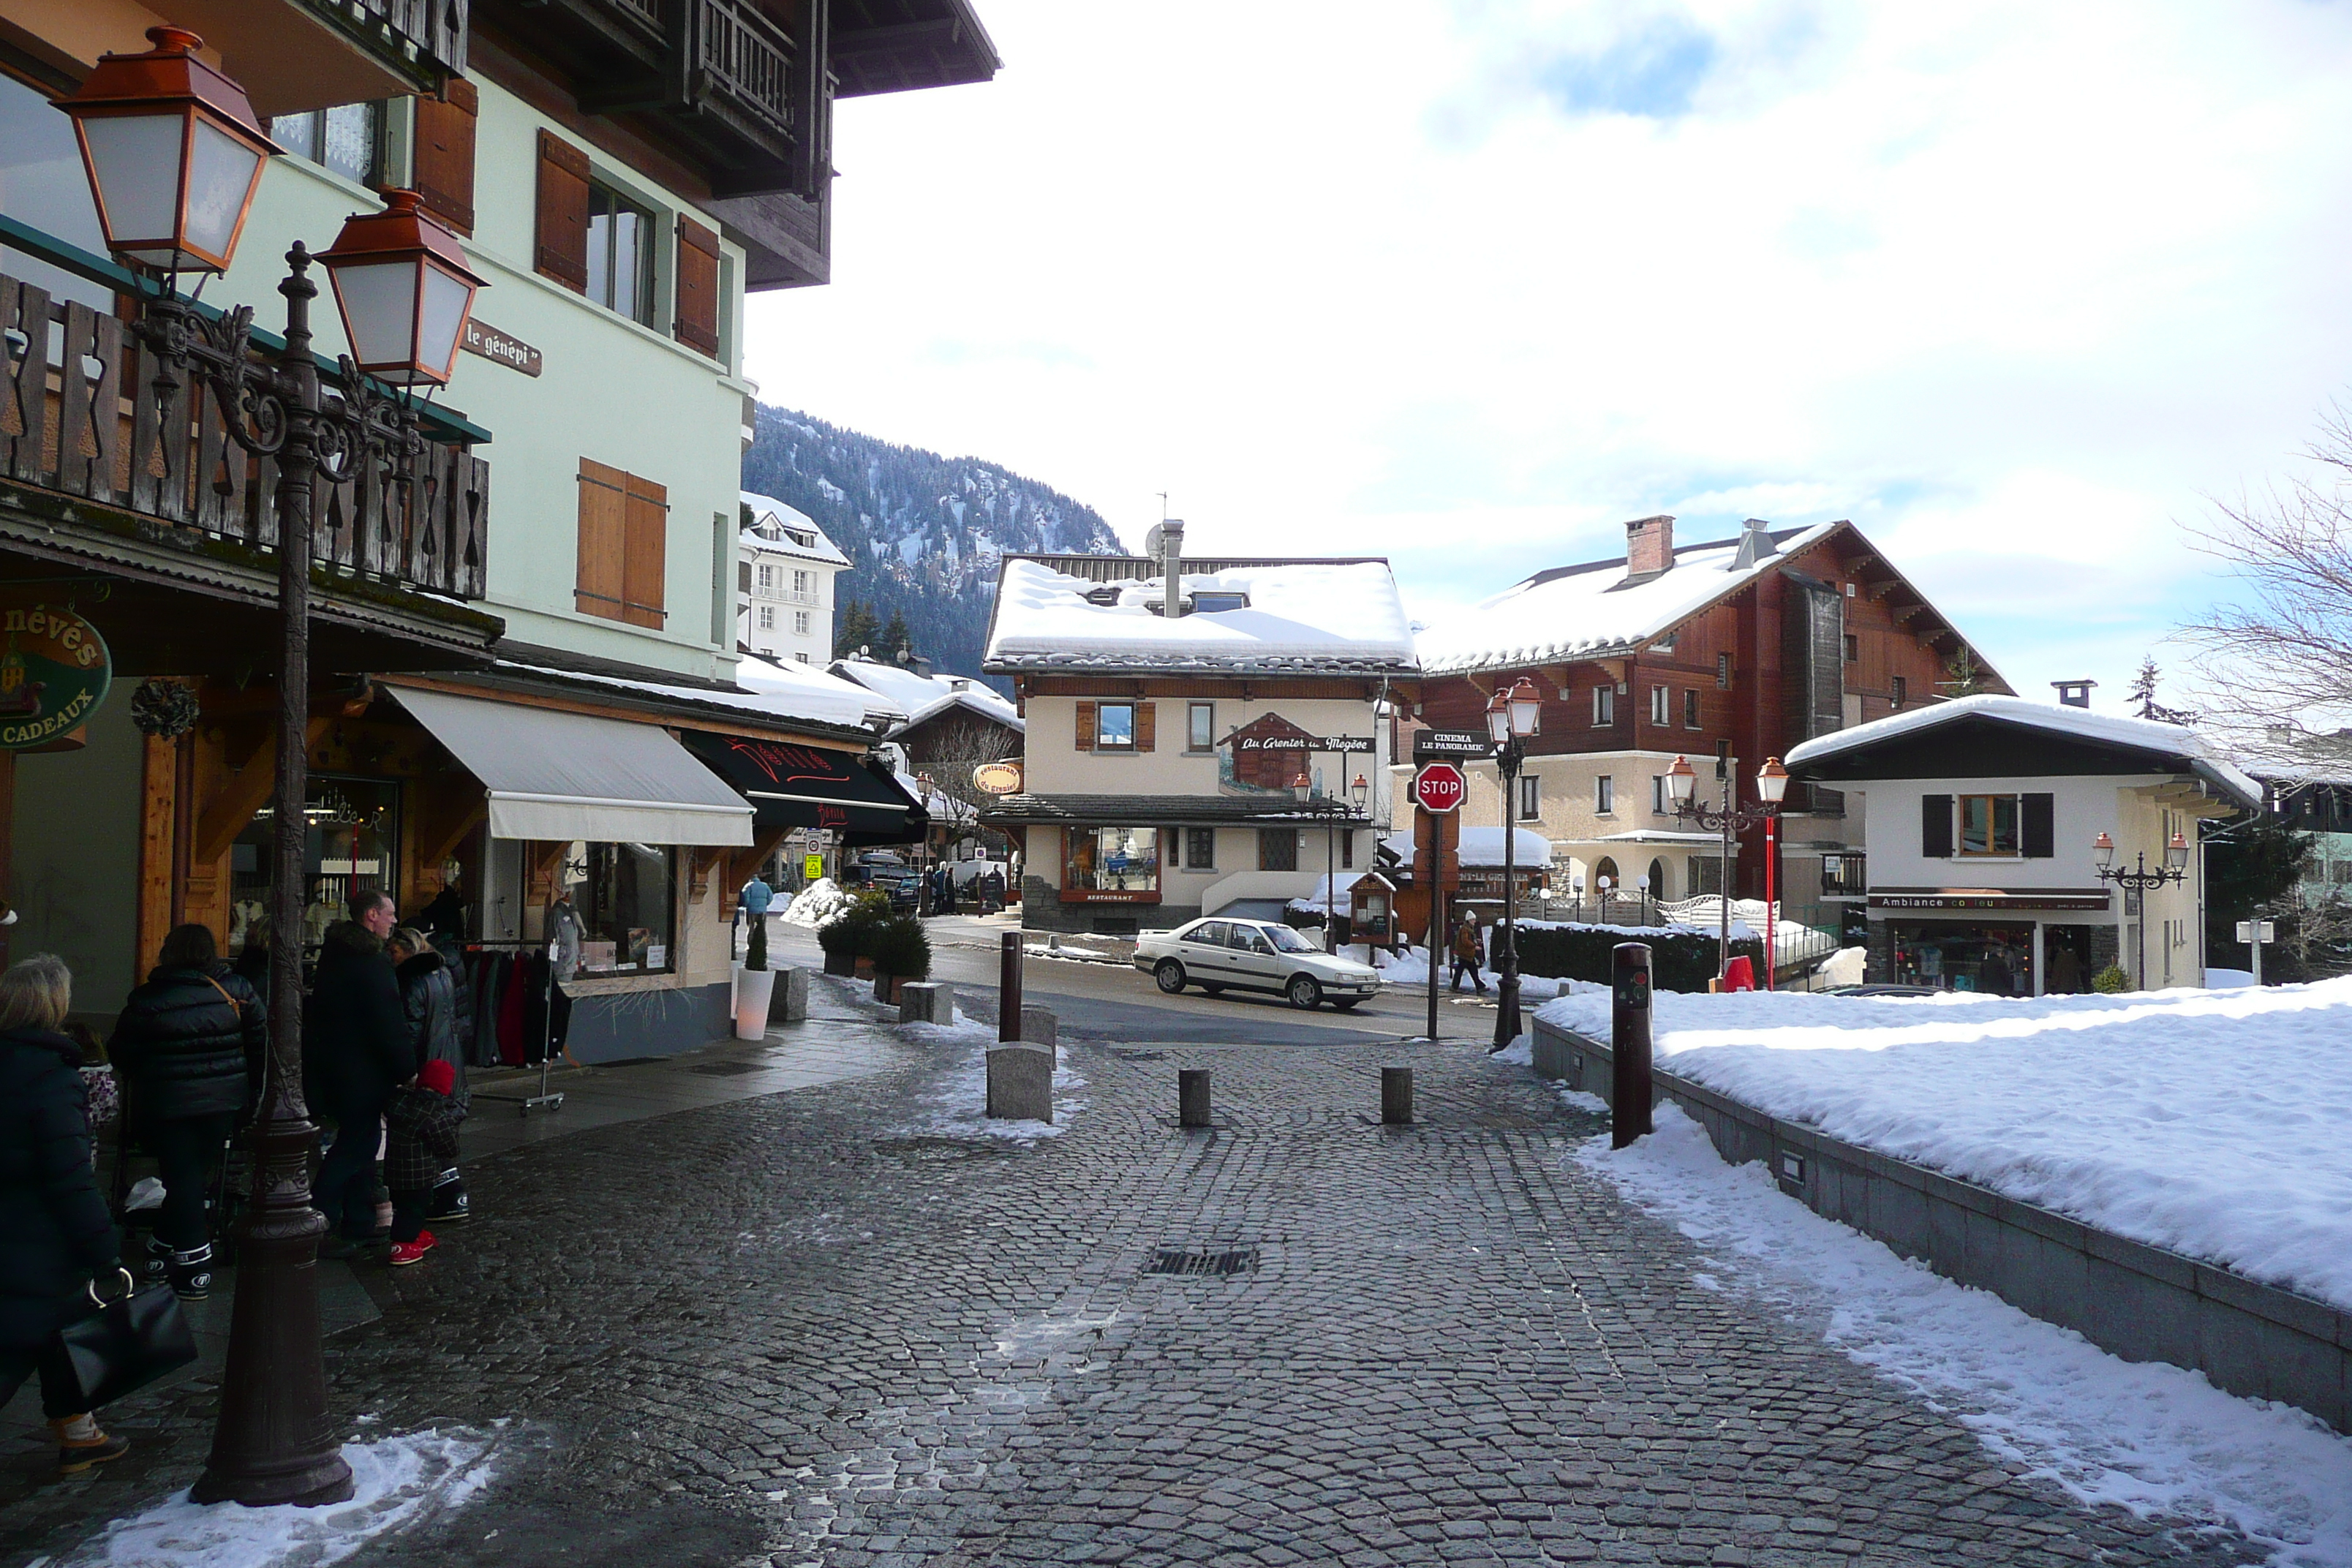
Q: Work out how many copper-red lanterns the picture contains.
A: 12